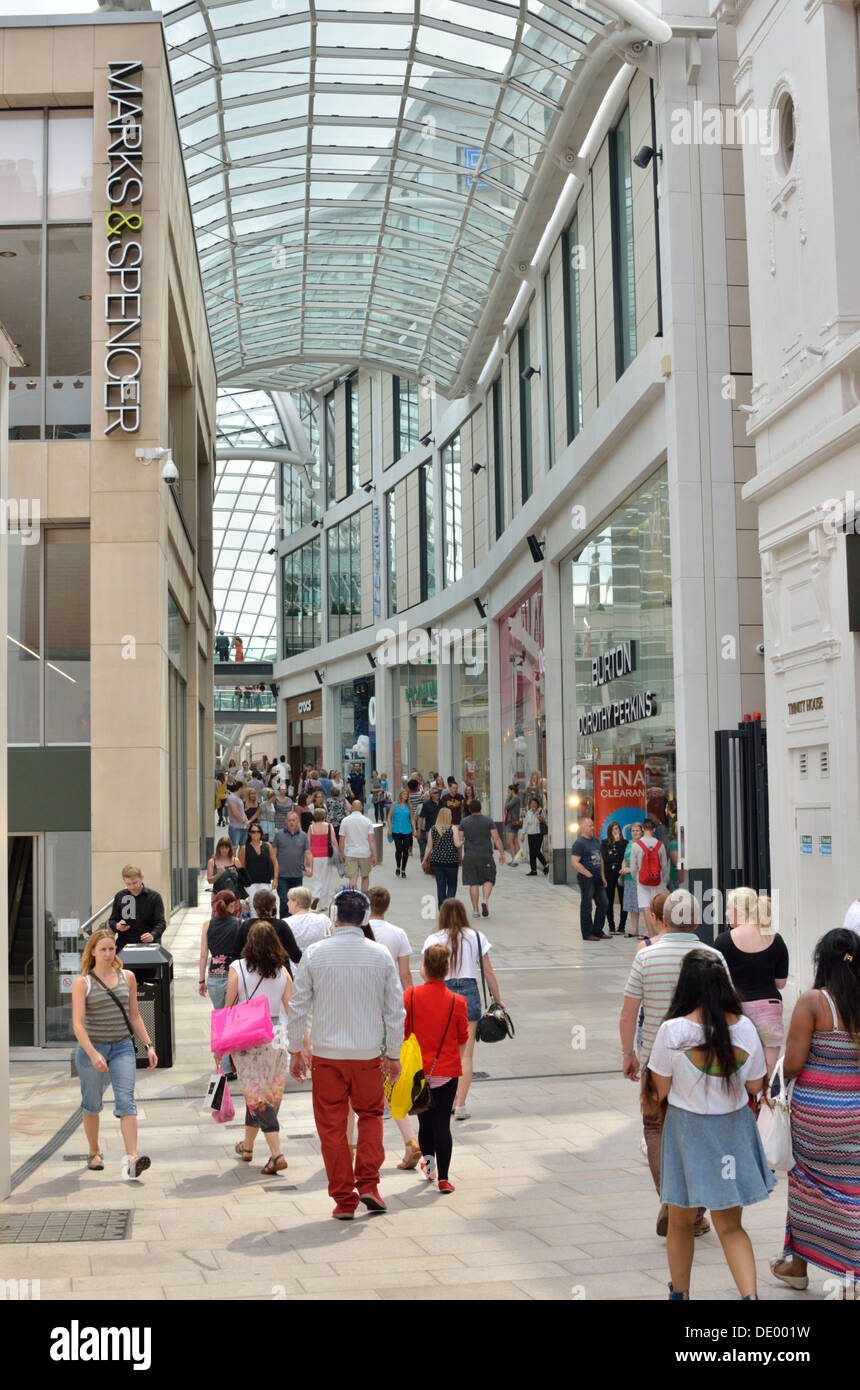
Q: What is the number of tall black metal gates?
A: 1